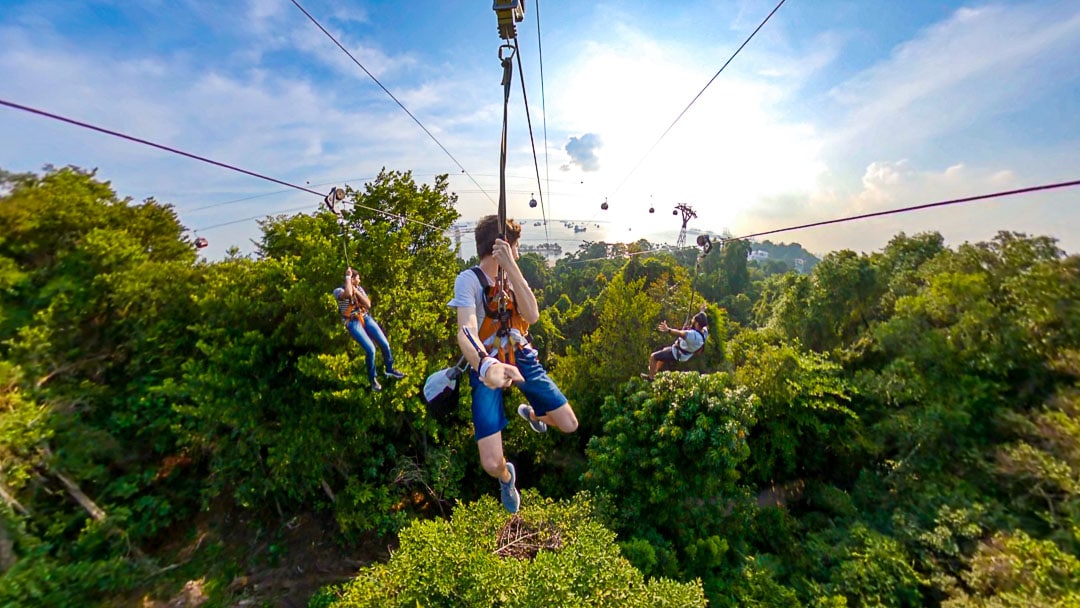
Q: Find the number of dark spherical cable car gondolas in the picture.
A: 4